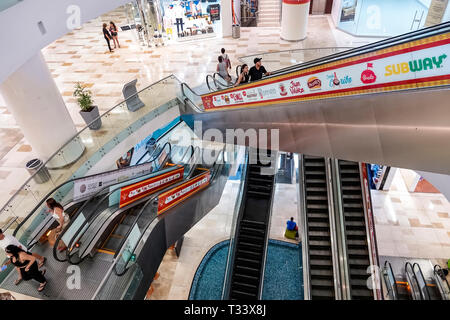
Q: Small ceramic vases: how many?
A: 0